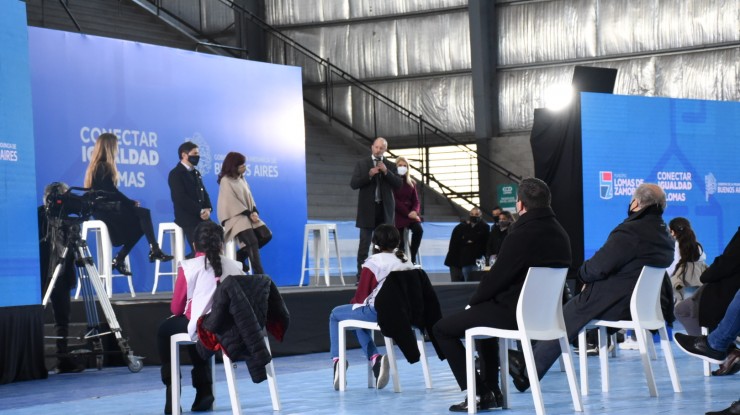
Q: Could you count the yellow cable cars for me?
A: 0